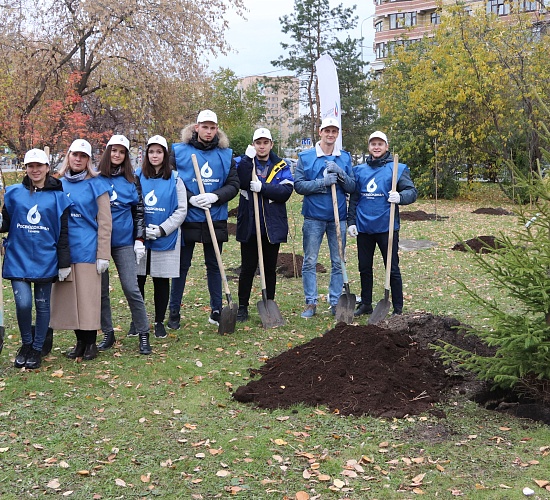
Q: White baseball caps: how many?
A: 8